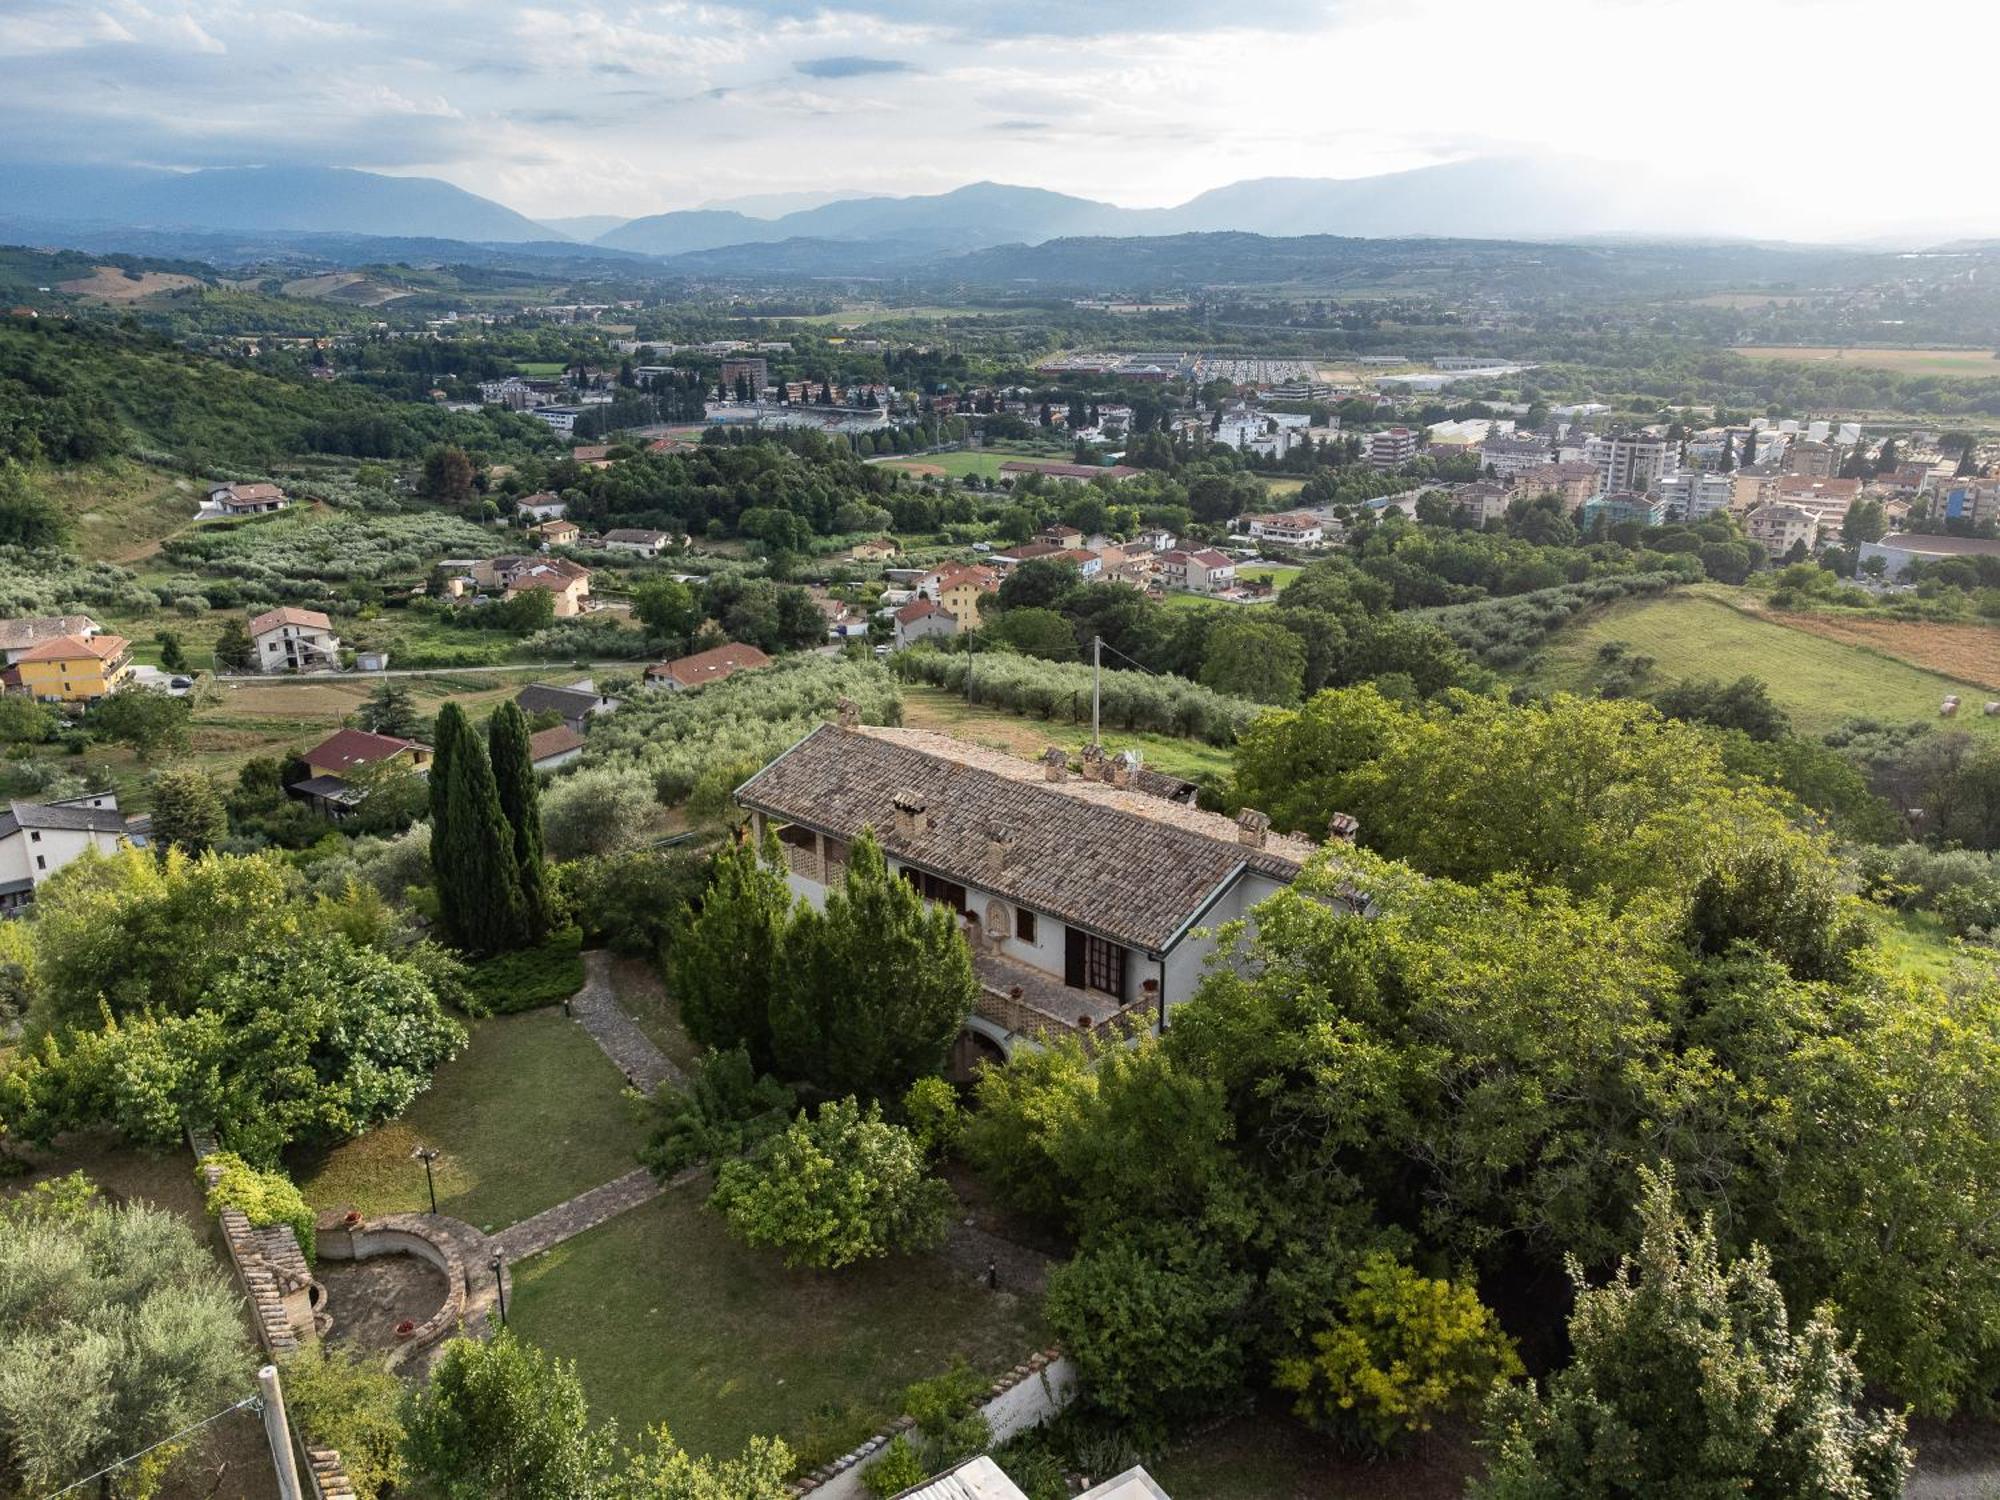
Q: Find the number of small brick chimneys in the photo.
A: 8